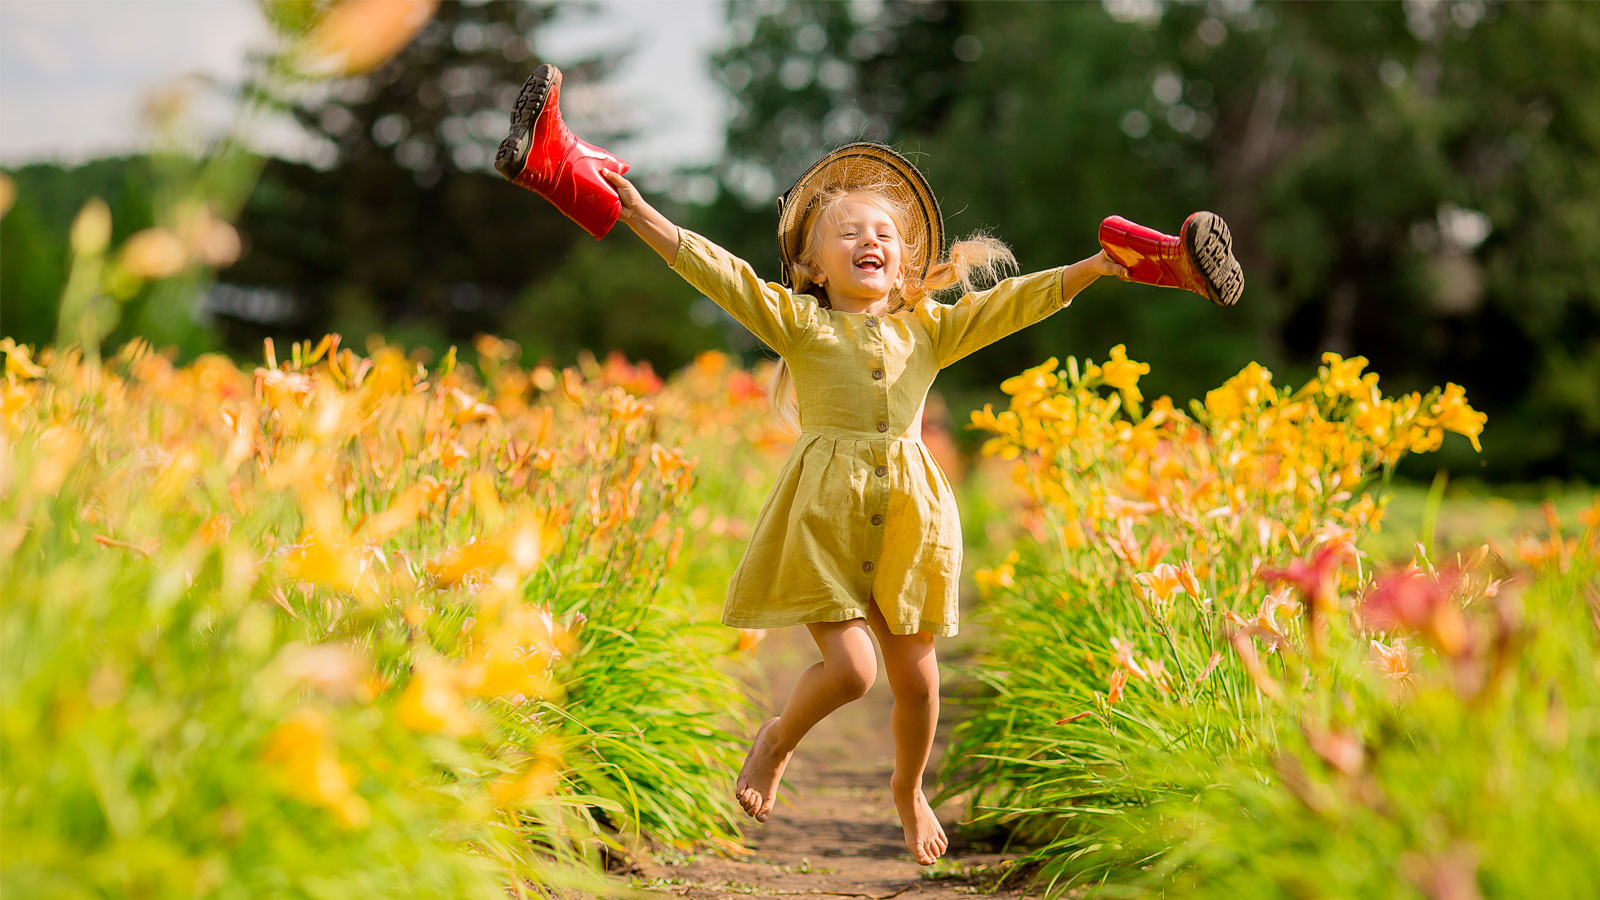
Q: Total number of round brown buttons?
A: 6